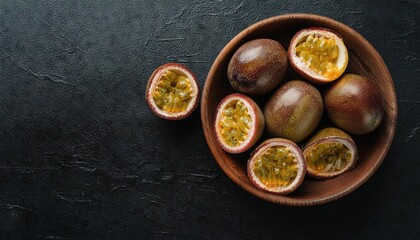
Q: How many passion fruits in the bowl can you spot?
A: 7